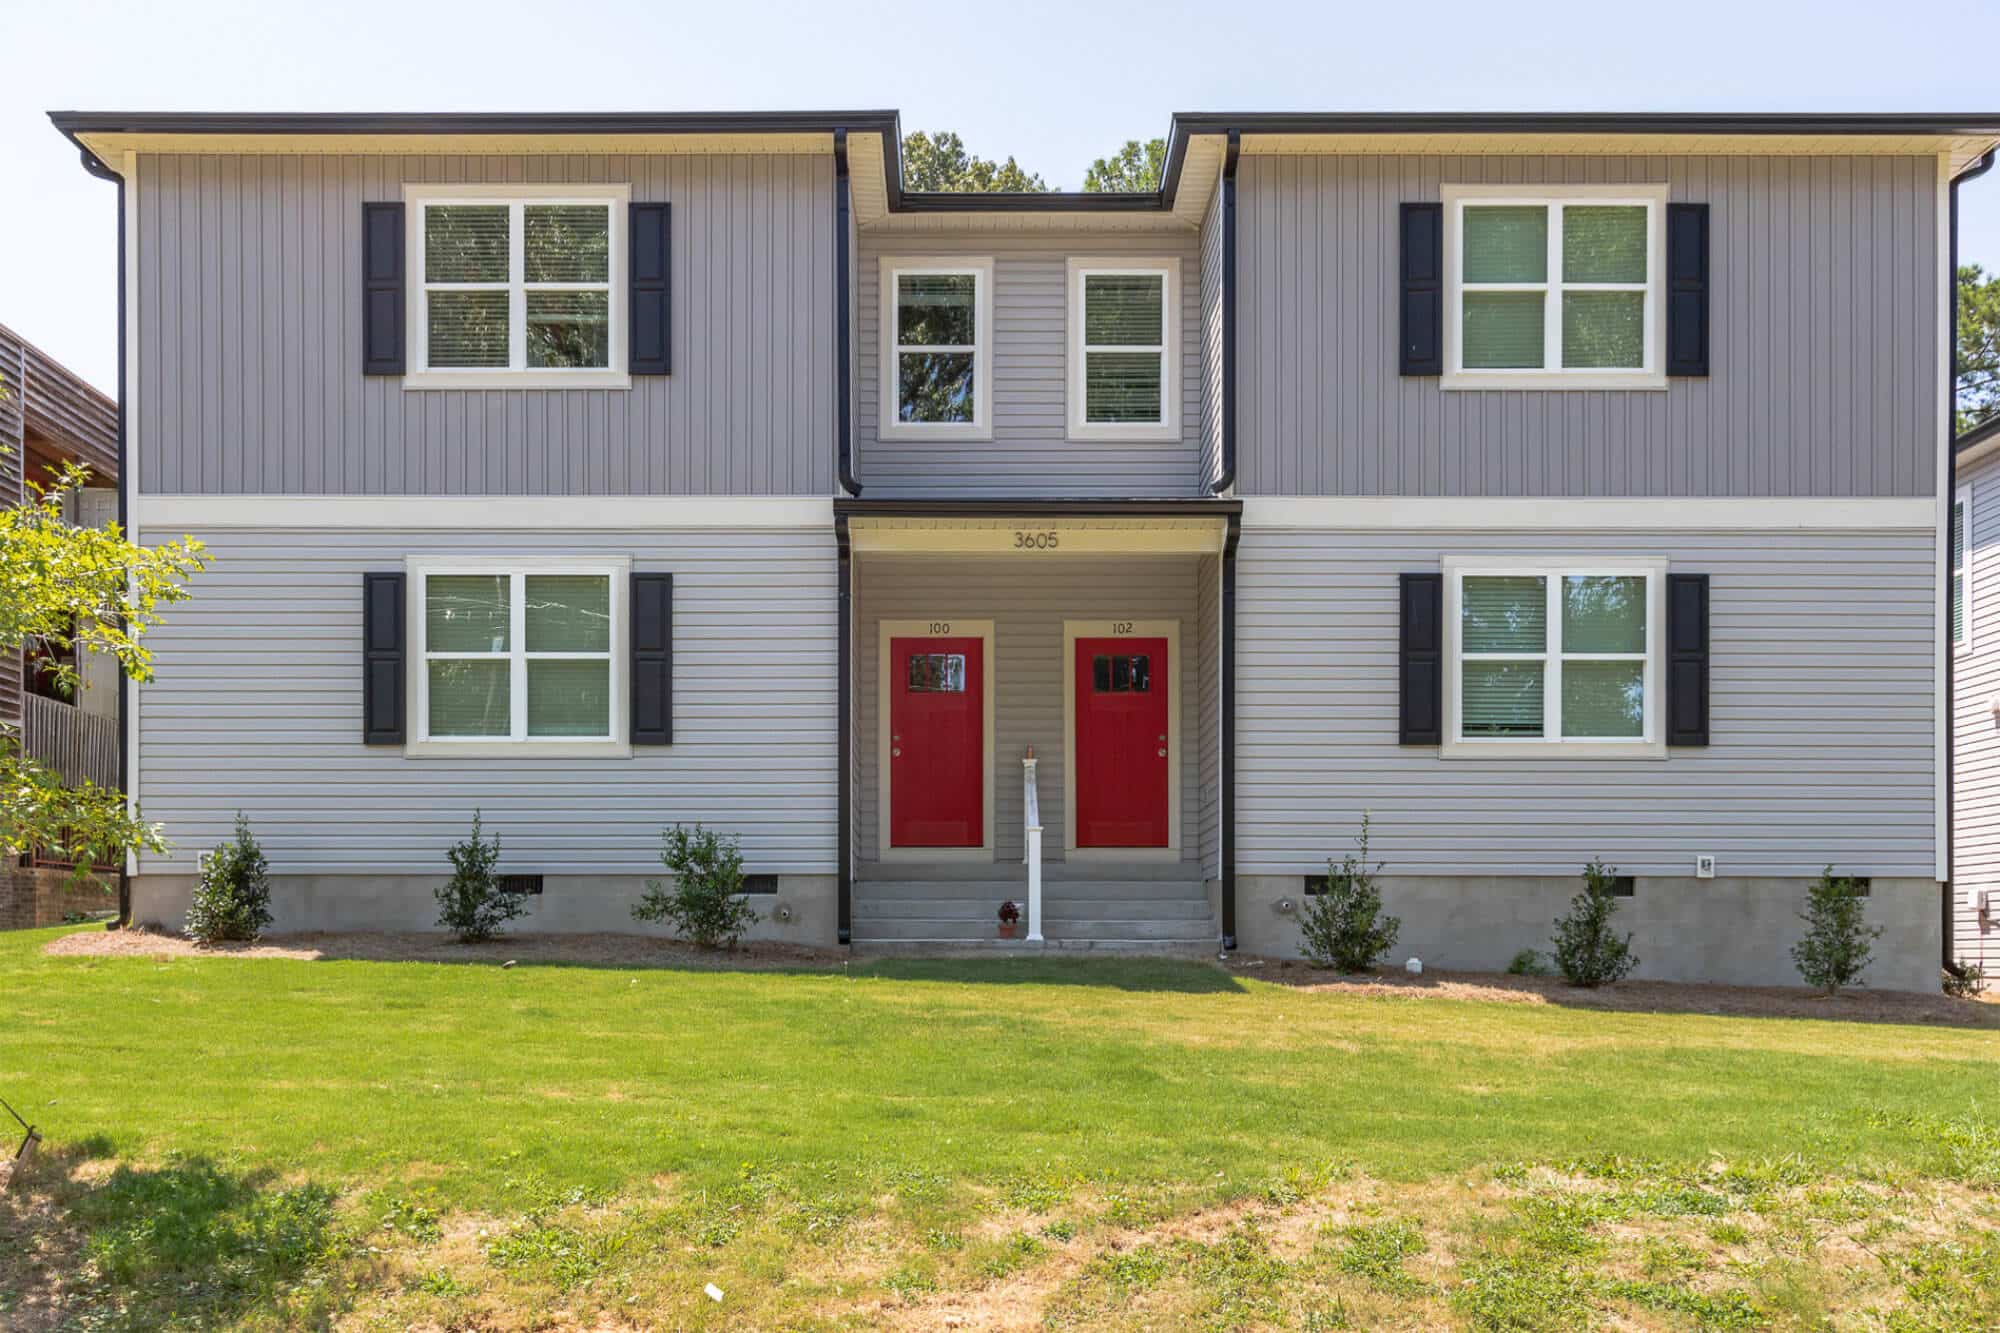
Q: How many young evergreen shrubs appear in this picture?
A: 6